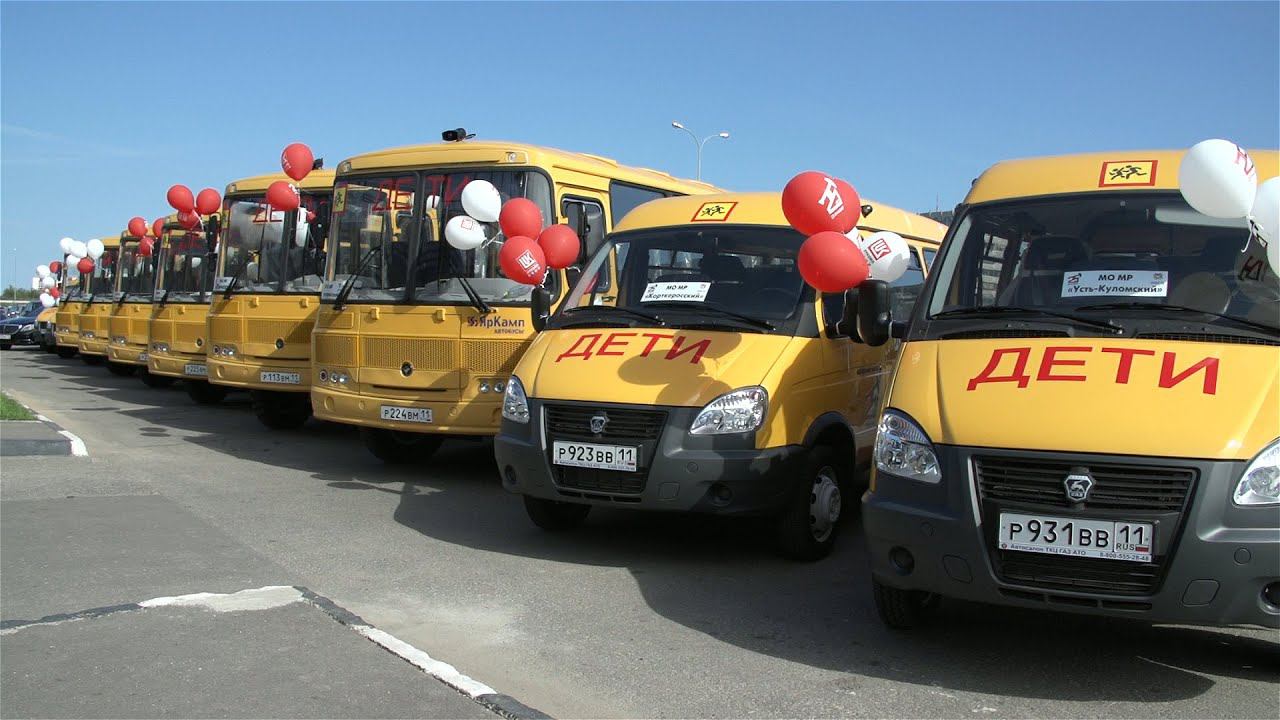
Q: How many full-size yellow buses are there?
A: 6